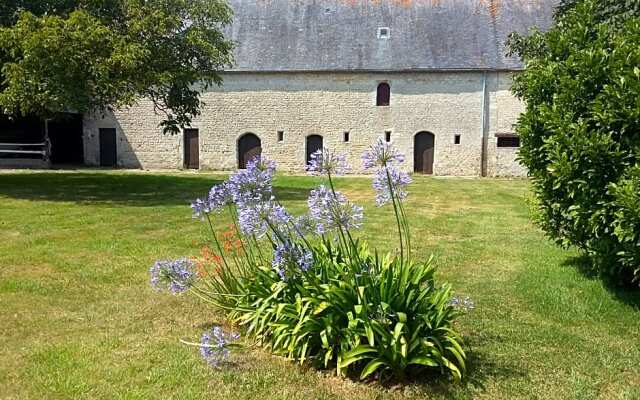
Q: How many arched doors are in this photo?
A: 3